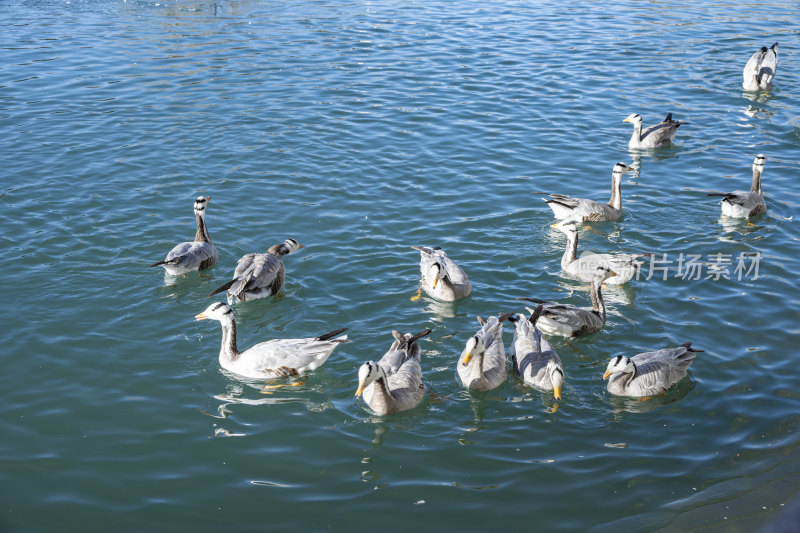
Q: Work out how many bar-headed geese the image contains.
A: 14